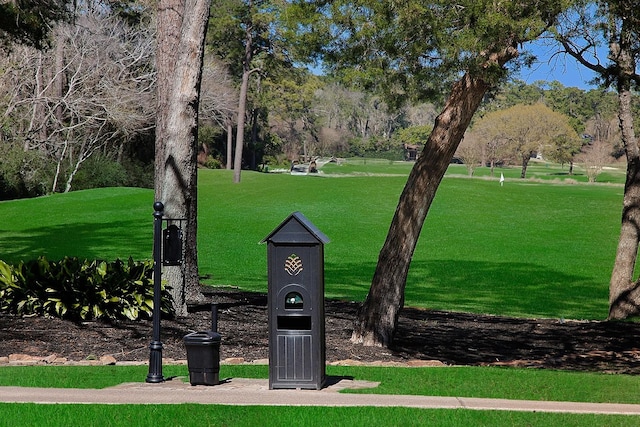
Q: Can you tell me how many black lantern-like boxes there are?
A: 1